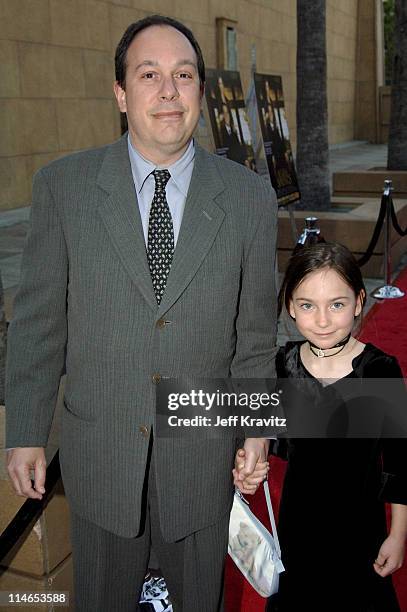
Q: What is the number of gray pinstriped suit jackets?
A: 1